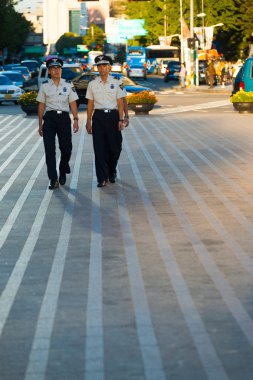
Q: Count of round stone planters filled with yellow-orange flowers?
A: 3